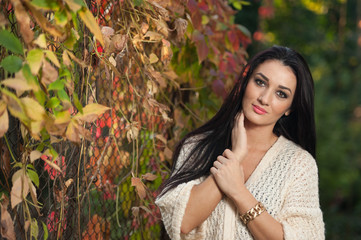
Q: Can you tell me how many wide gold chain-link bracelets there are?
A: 1